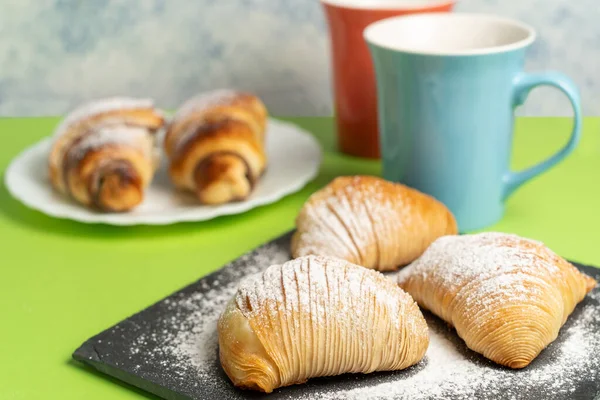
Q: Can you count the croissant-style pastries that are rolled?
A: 2